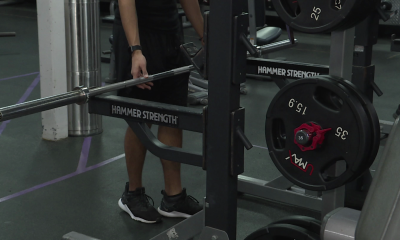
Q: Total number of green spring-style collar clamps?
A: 0